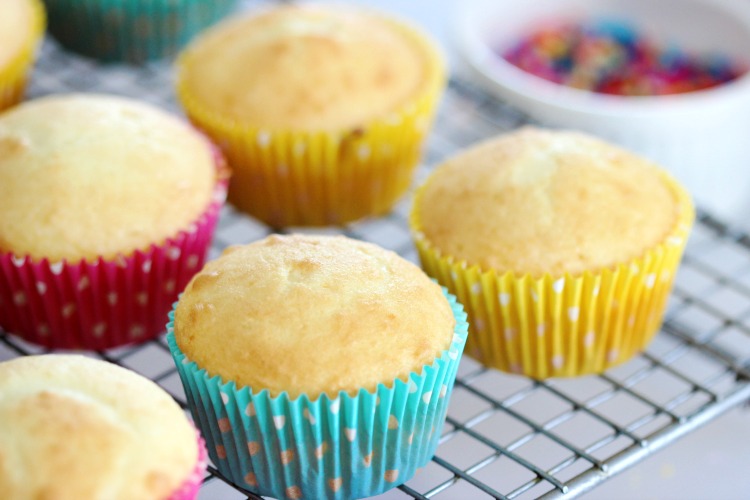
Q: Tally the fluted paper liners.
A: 7